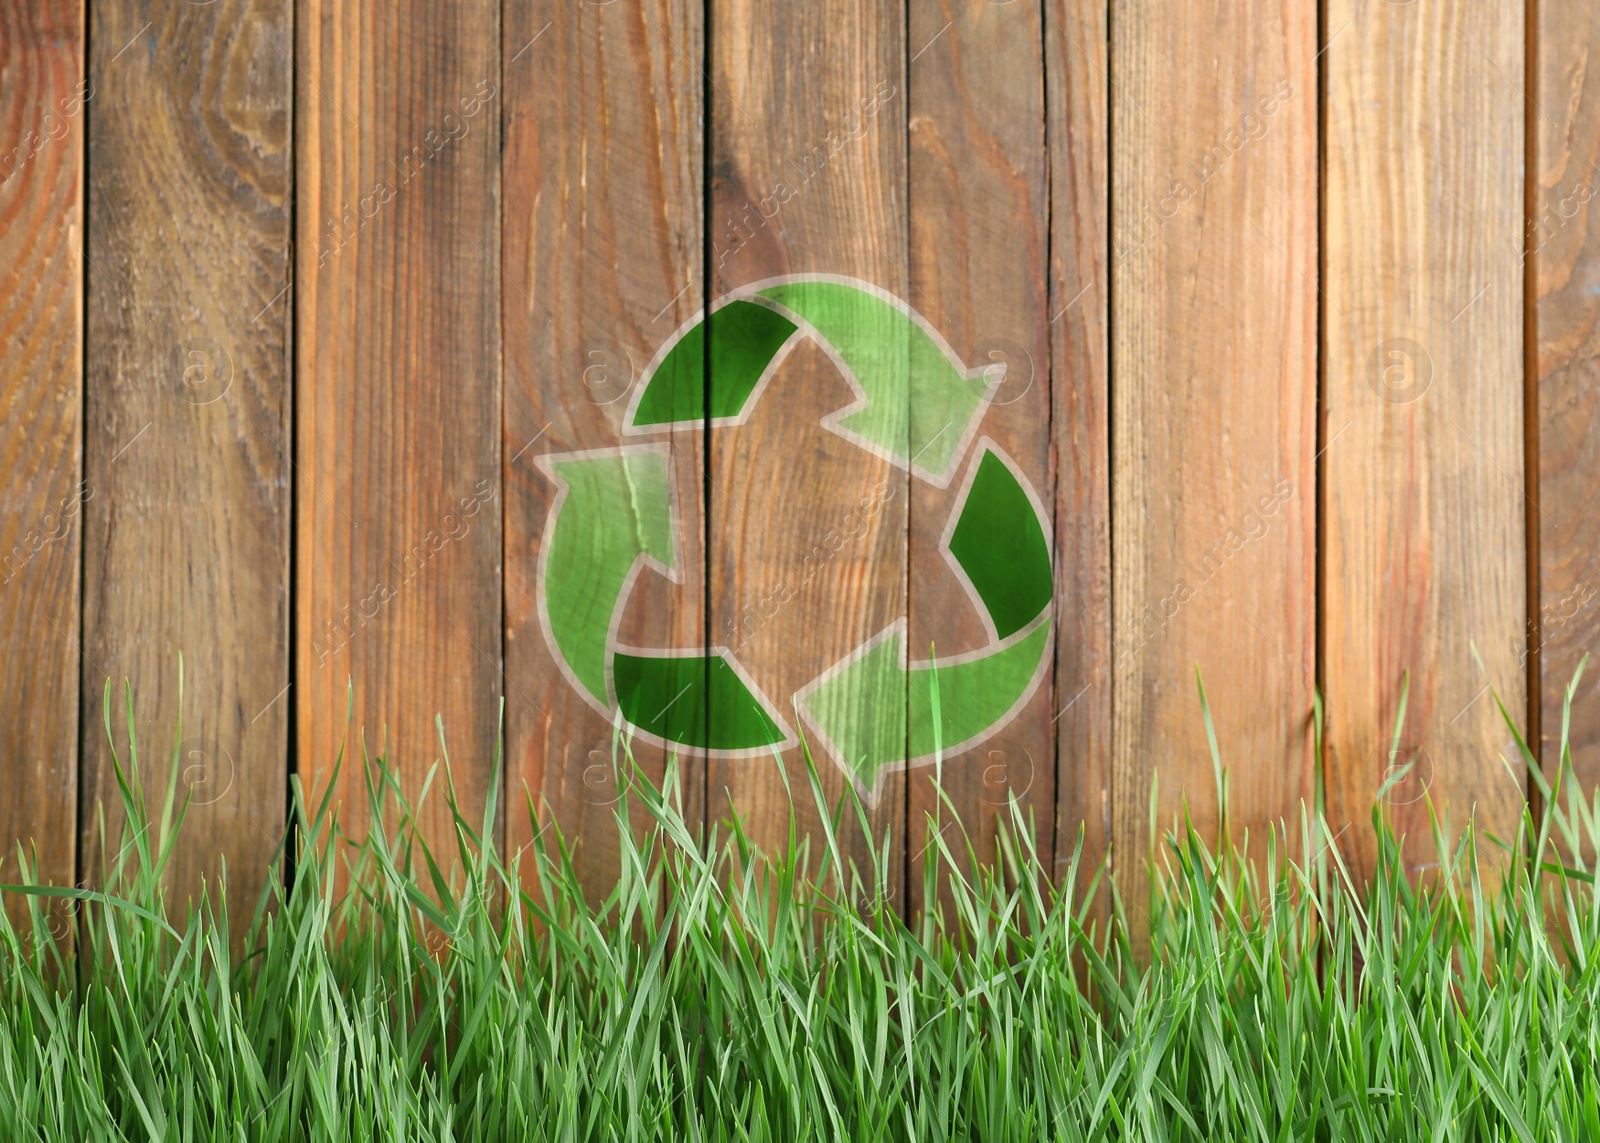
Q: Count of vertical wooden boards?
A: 9